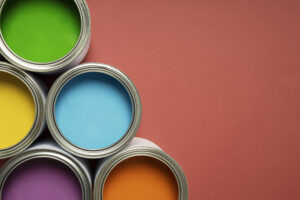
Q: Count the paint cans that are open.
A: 5